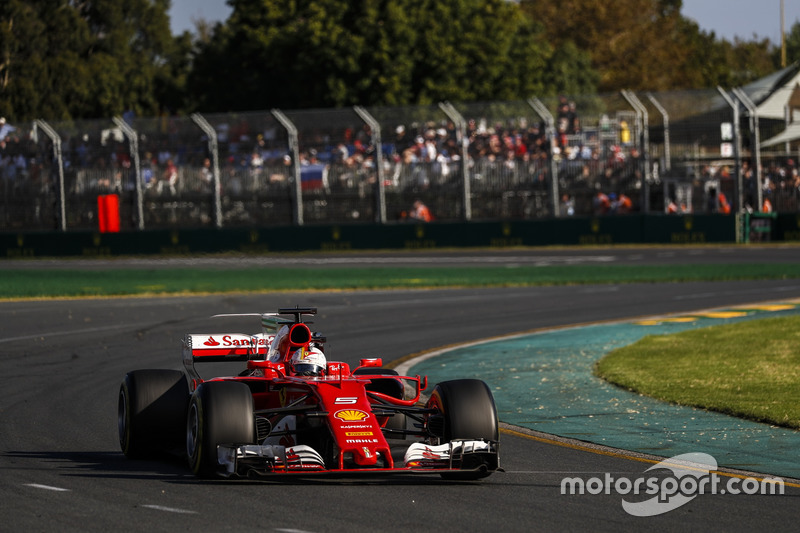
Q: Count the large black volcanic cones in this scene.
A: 0